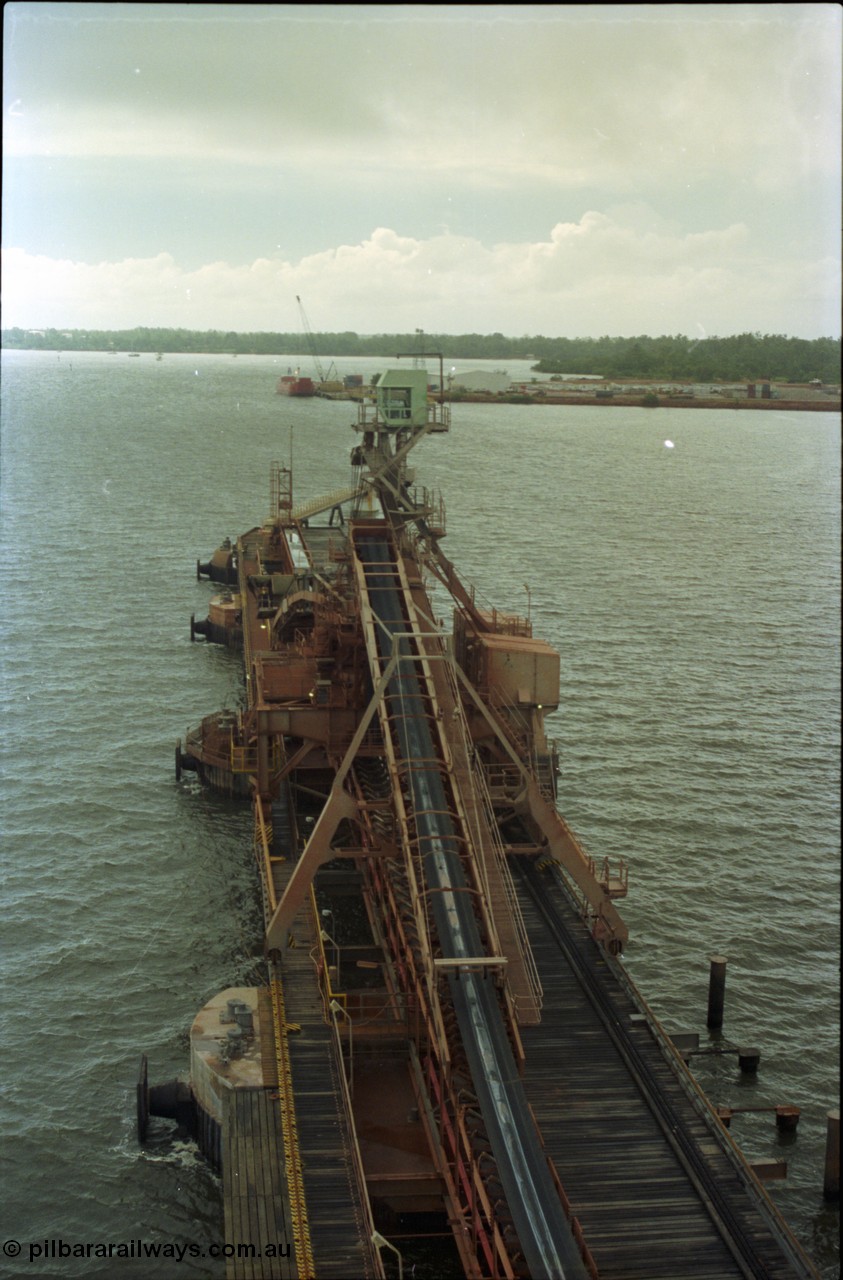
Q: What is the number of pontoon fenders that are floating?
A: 4